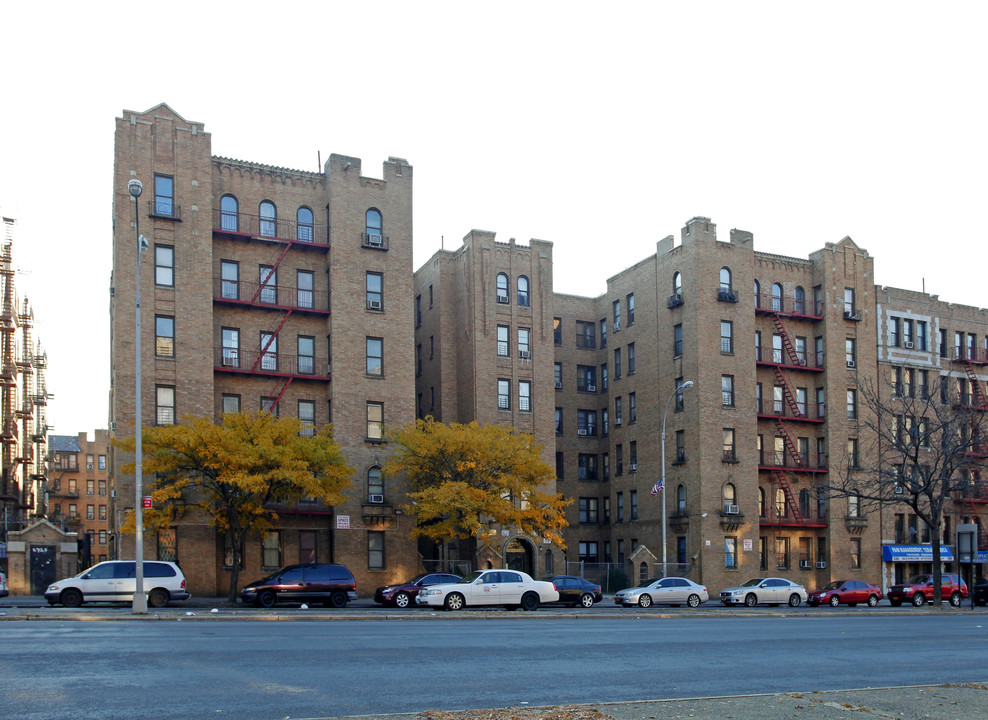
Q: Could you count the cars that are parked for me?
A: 11